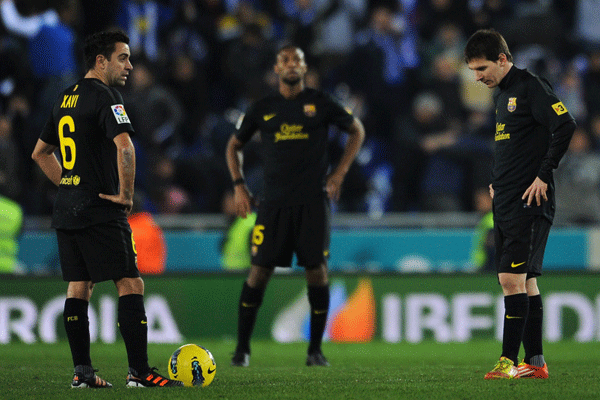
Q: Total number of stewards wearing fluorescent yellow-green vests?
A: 3